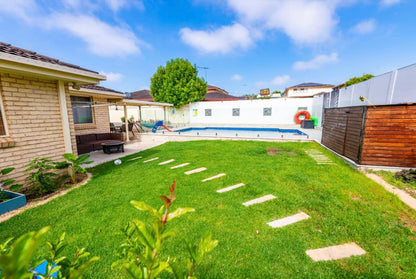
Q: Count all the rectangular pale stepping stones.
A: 10